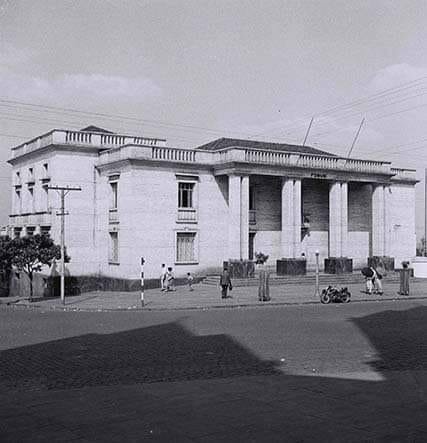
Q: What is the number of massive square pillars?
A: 4